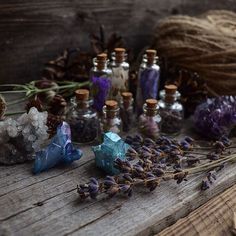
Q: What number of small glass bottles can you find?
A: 8